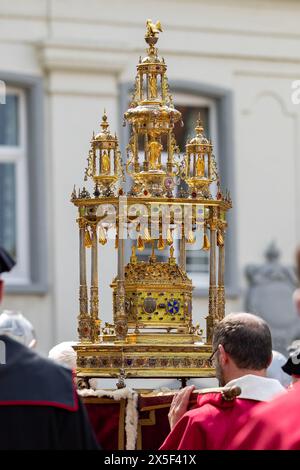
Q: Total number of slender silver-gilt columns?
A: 6